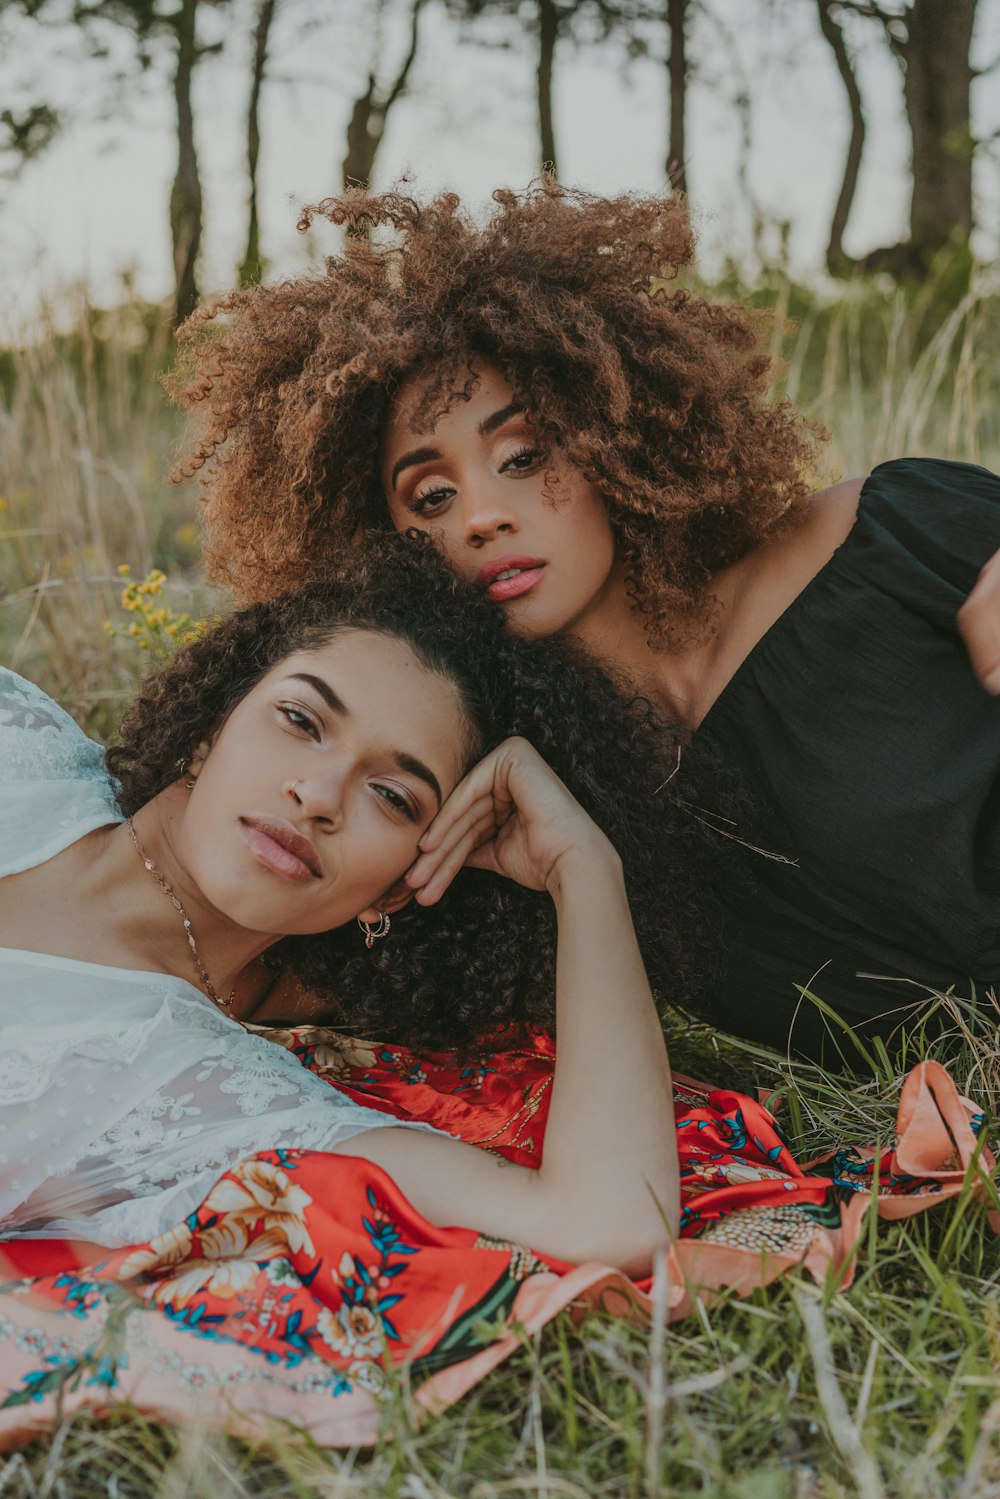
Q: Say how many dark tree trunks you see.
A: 7